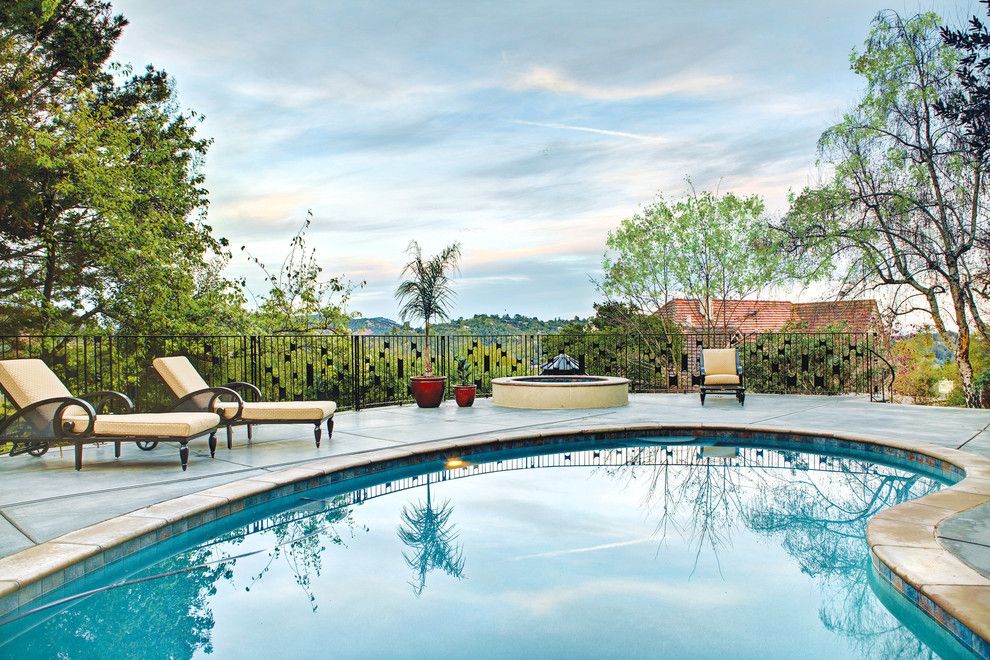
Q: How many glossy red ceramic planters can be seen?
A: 2